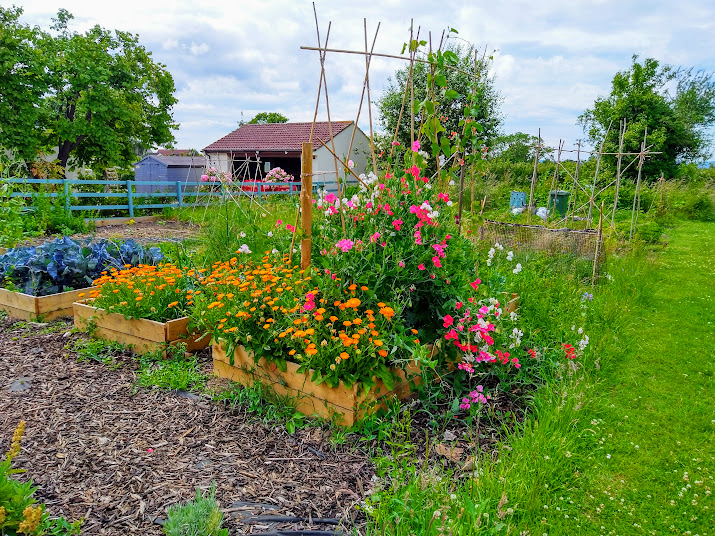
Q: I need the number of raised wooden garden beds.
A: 3